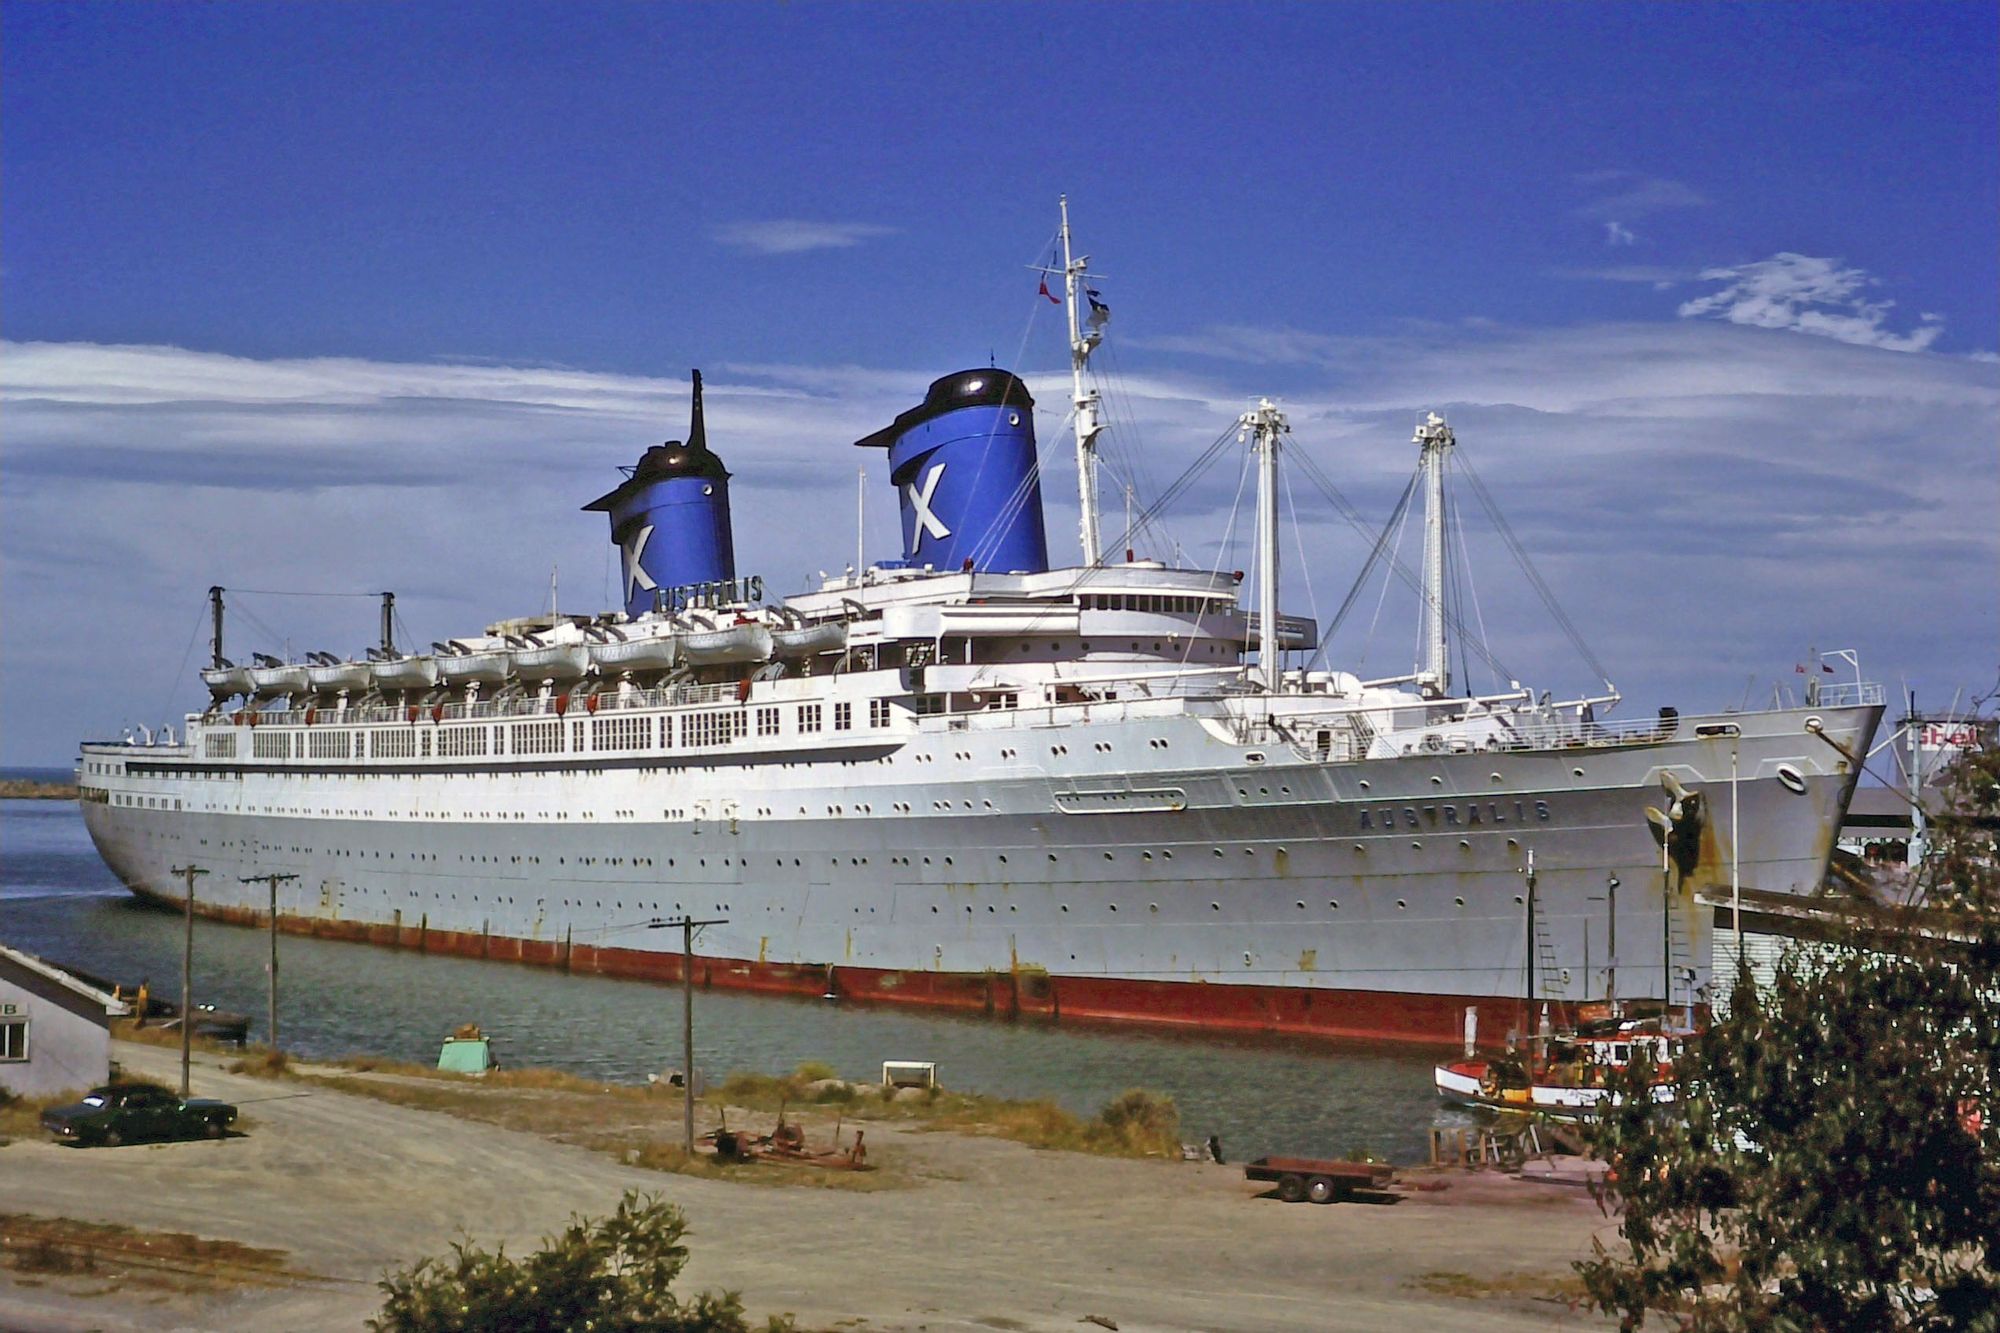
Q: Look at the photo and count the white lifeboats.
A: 9